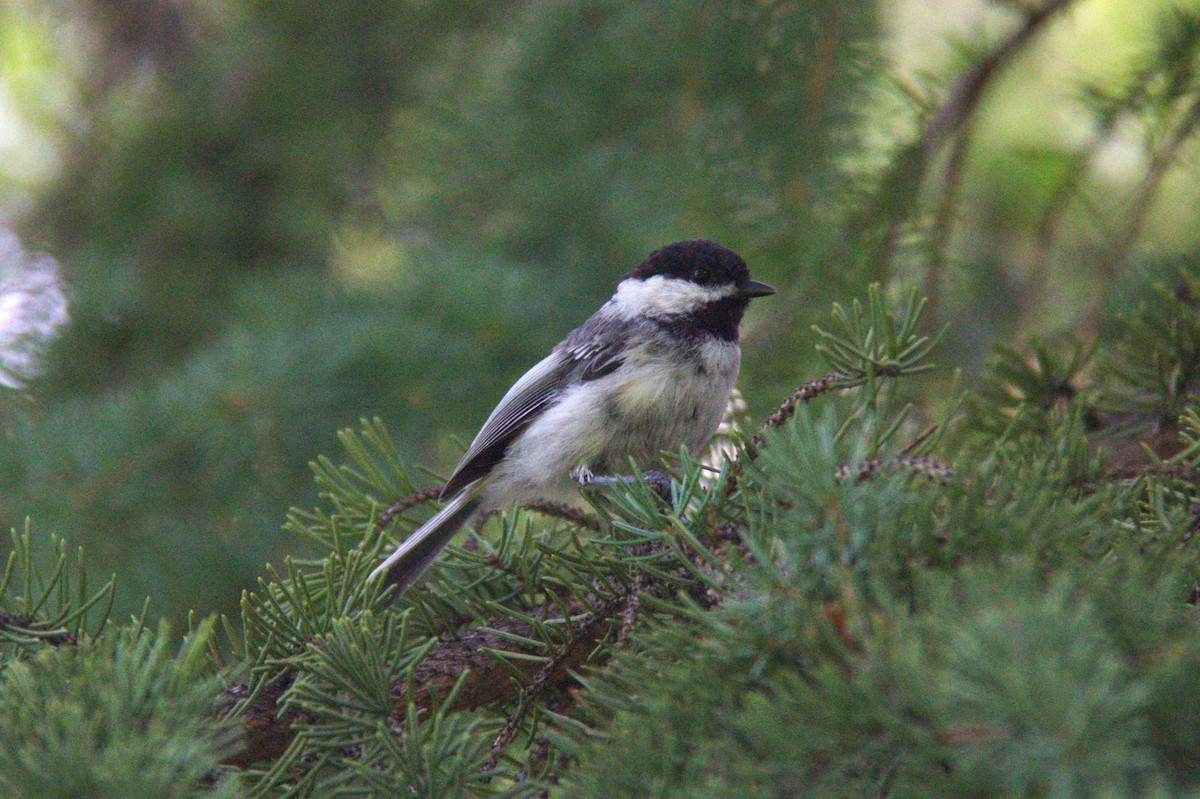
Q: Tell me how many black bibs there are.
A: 1